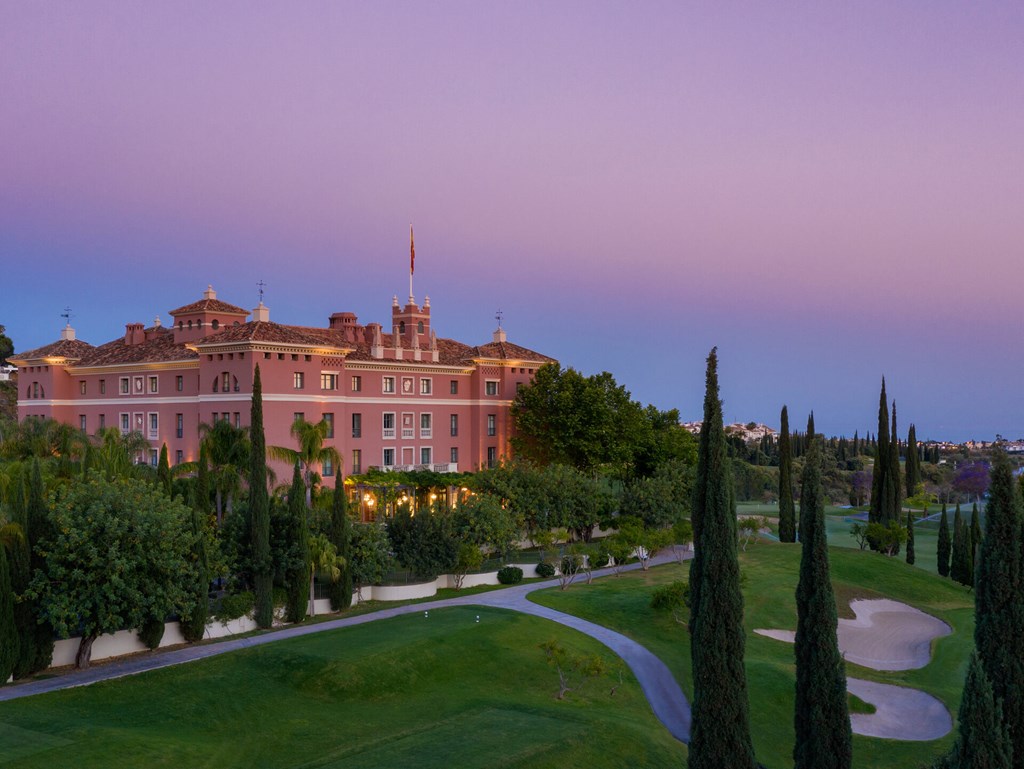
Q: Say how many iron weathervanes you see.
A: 3